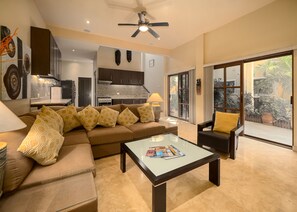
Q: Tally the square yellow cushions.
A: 8